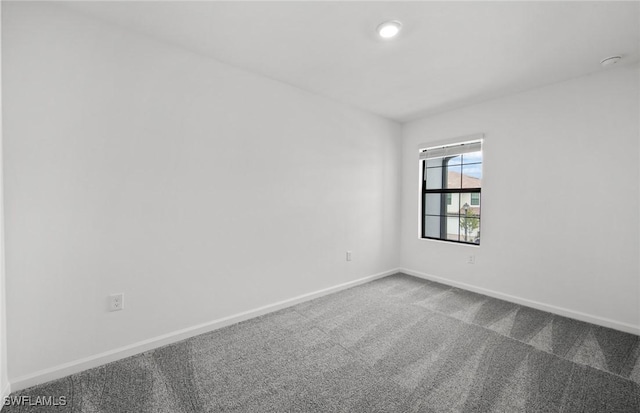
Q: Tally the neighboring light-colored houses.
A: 1